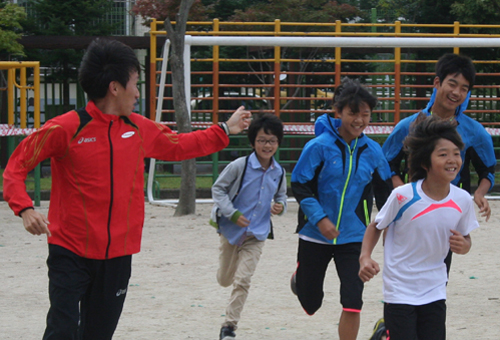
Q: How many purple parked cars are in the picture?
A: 0